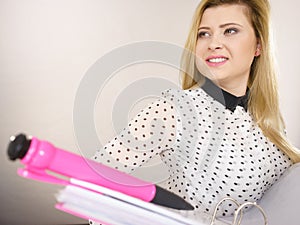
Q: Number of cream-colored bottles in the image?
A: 0